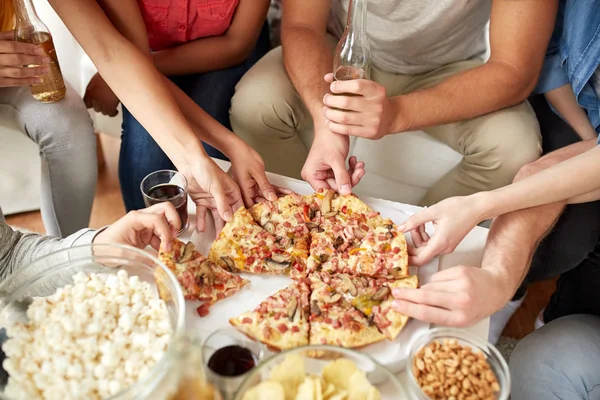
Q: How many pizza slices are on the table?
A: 8